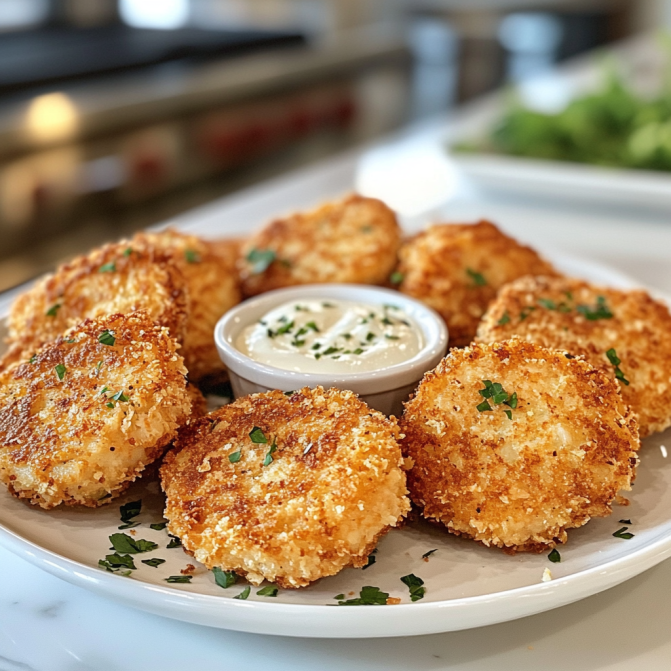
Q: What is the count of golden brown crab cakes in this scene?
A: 8